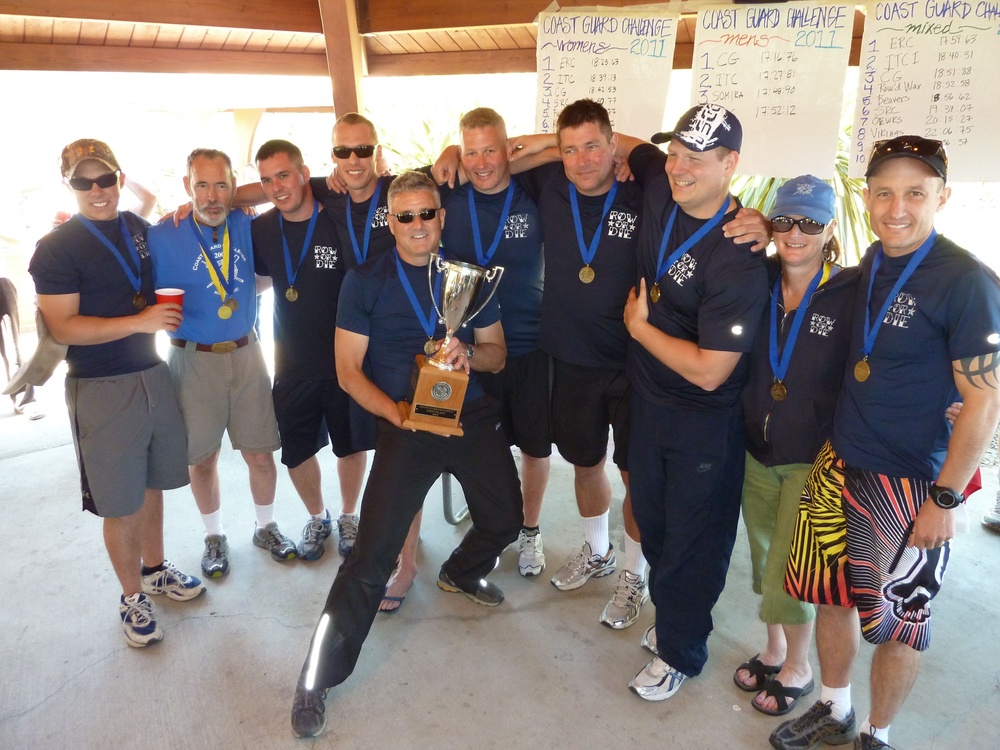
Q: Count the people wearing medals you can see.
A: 10